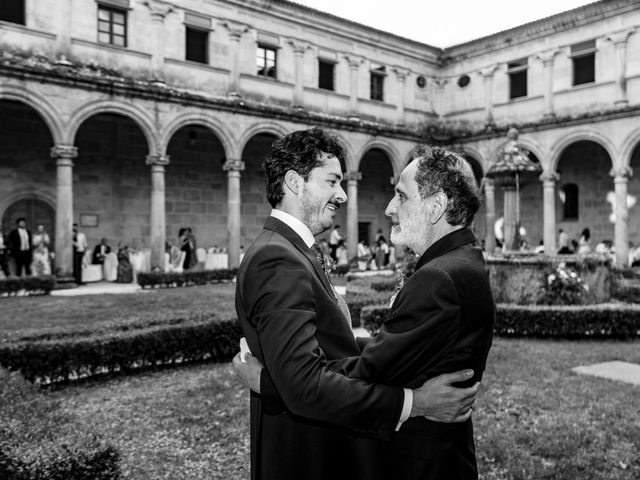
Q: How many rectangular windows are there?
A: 8